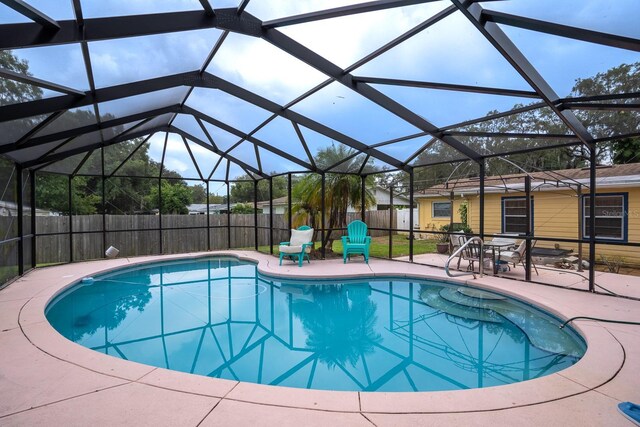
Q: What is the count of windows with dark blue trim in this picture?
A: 2